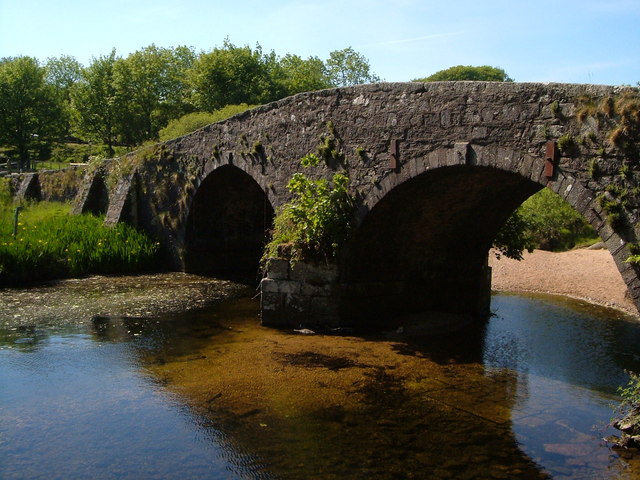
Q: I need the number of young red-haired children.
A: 0